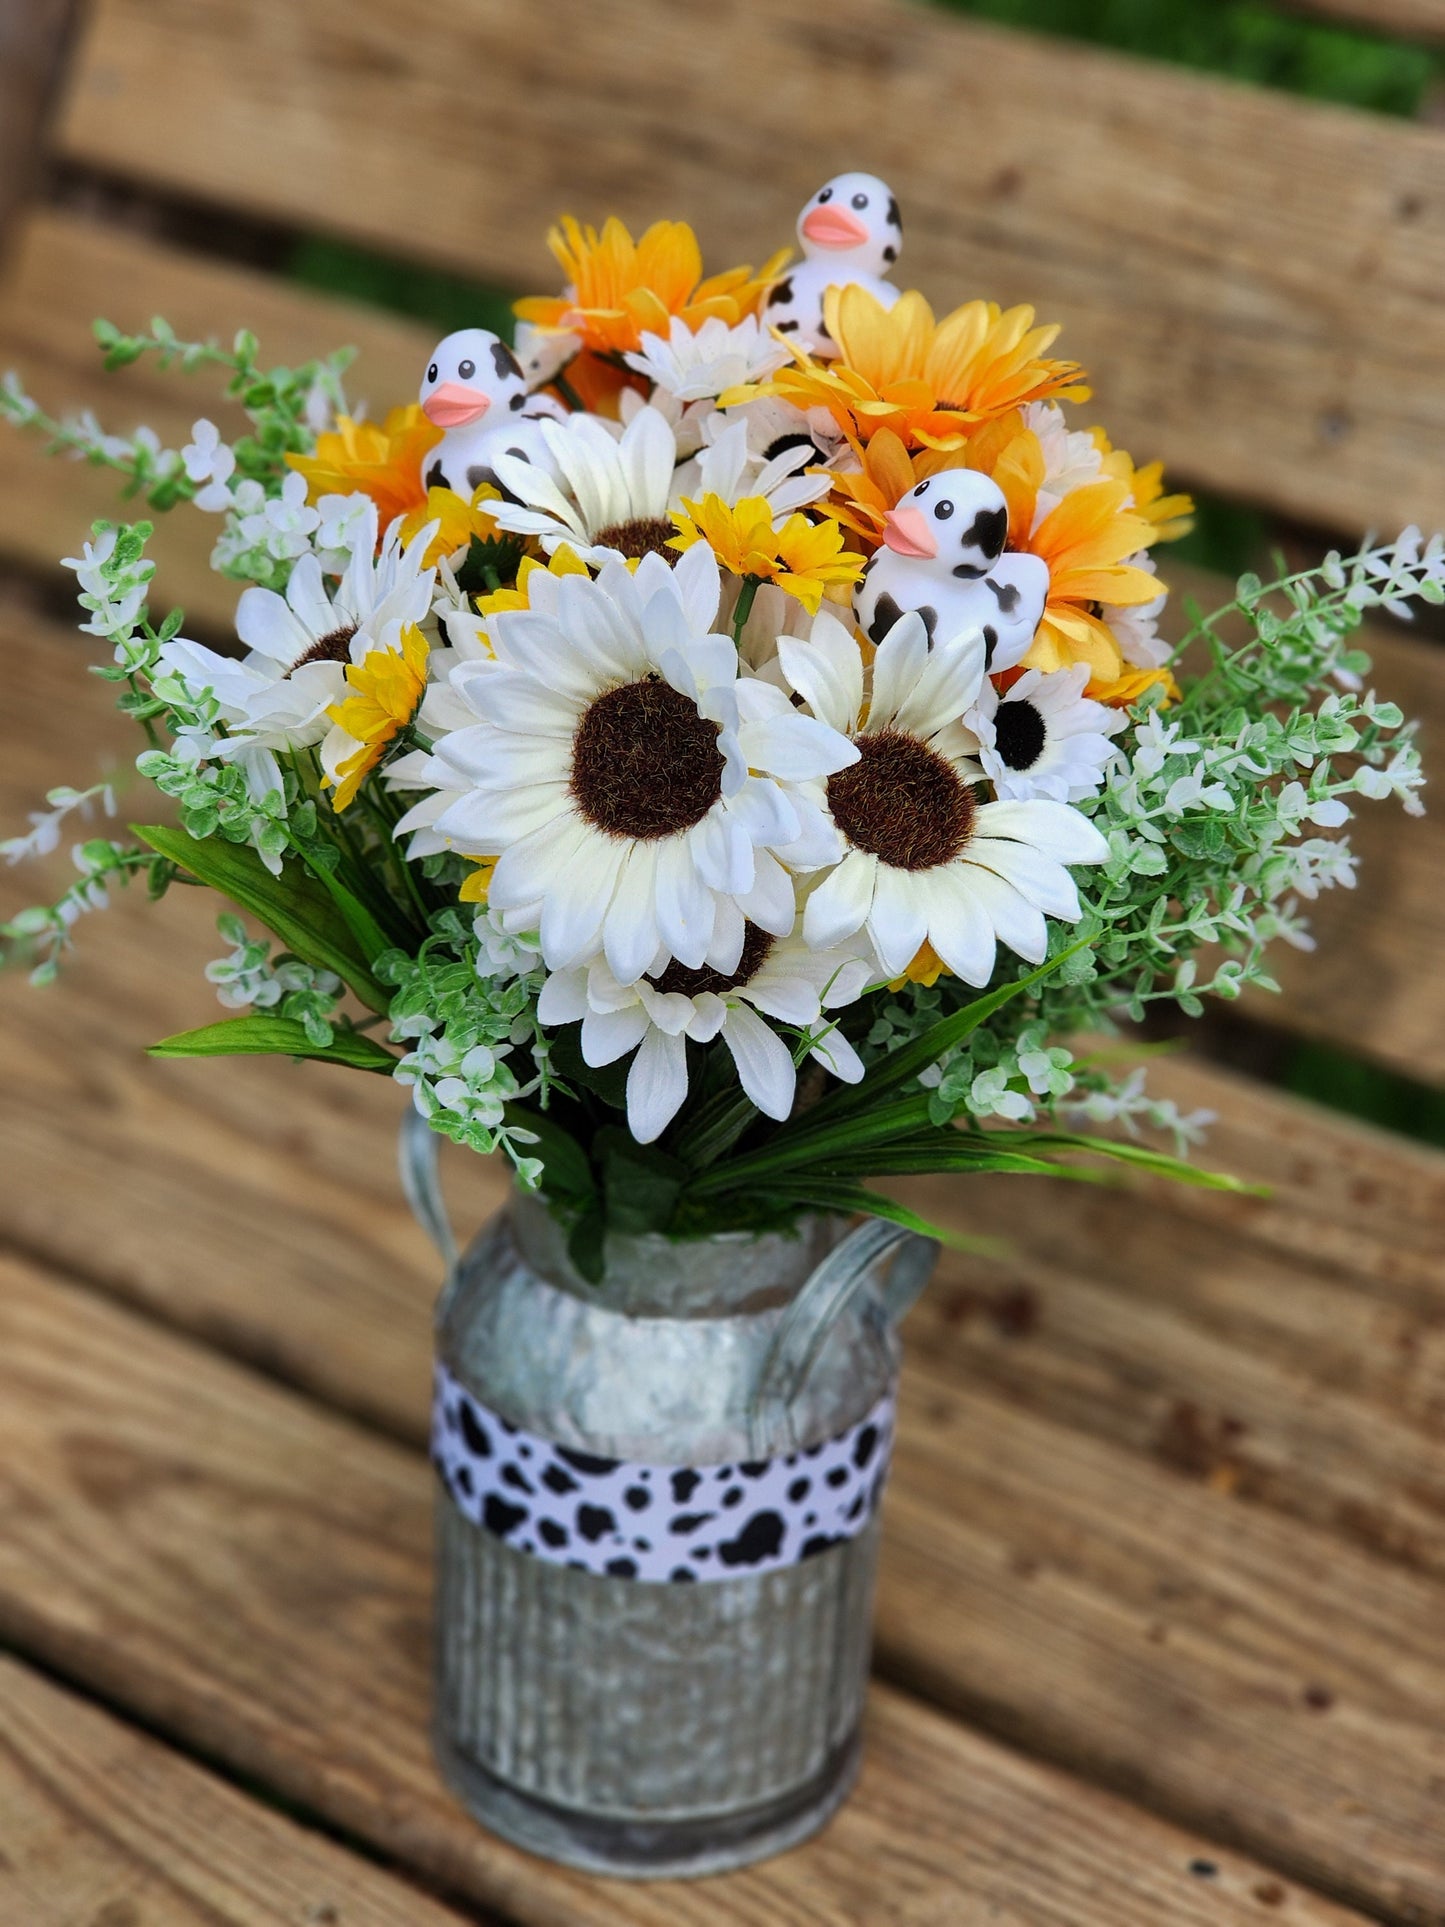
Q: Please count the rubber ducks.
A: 3